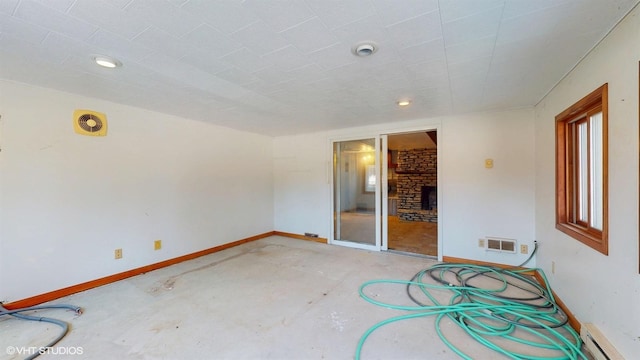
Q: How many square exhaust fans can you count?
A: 1